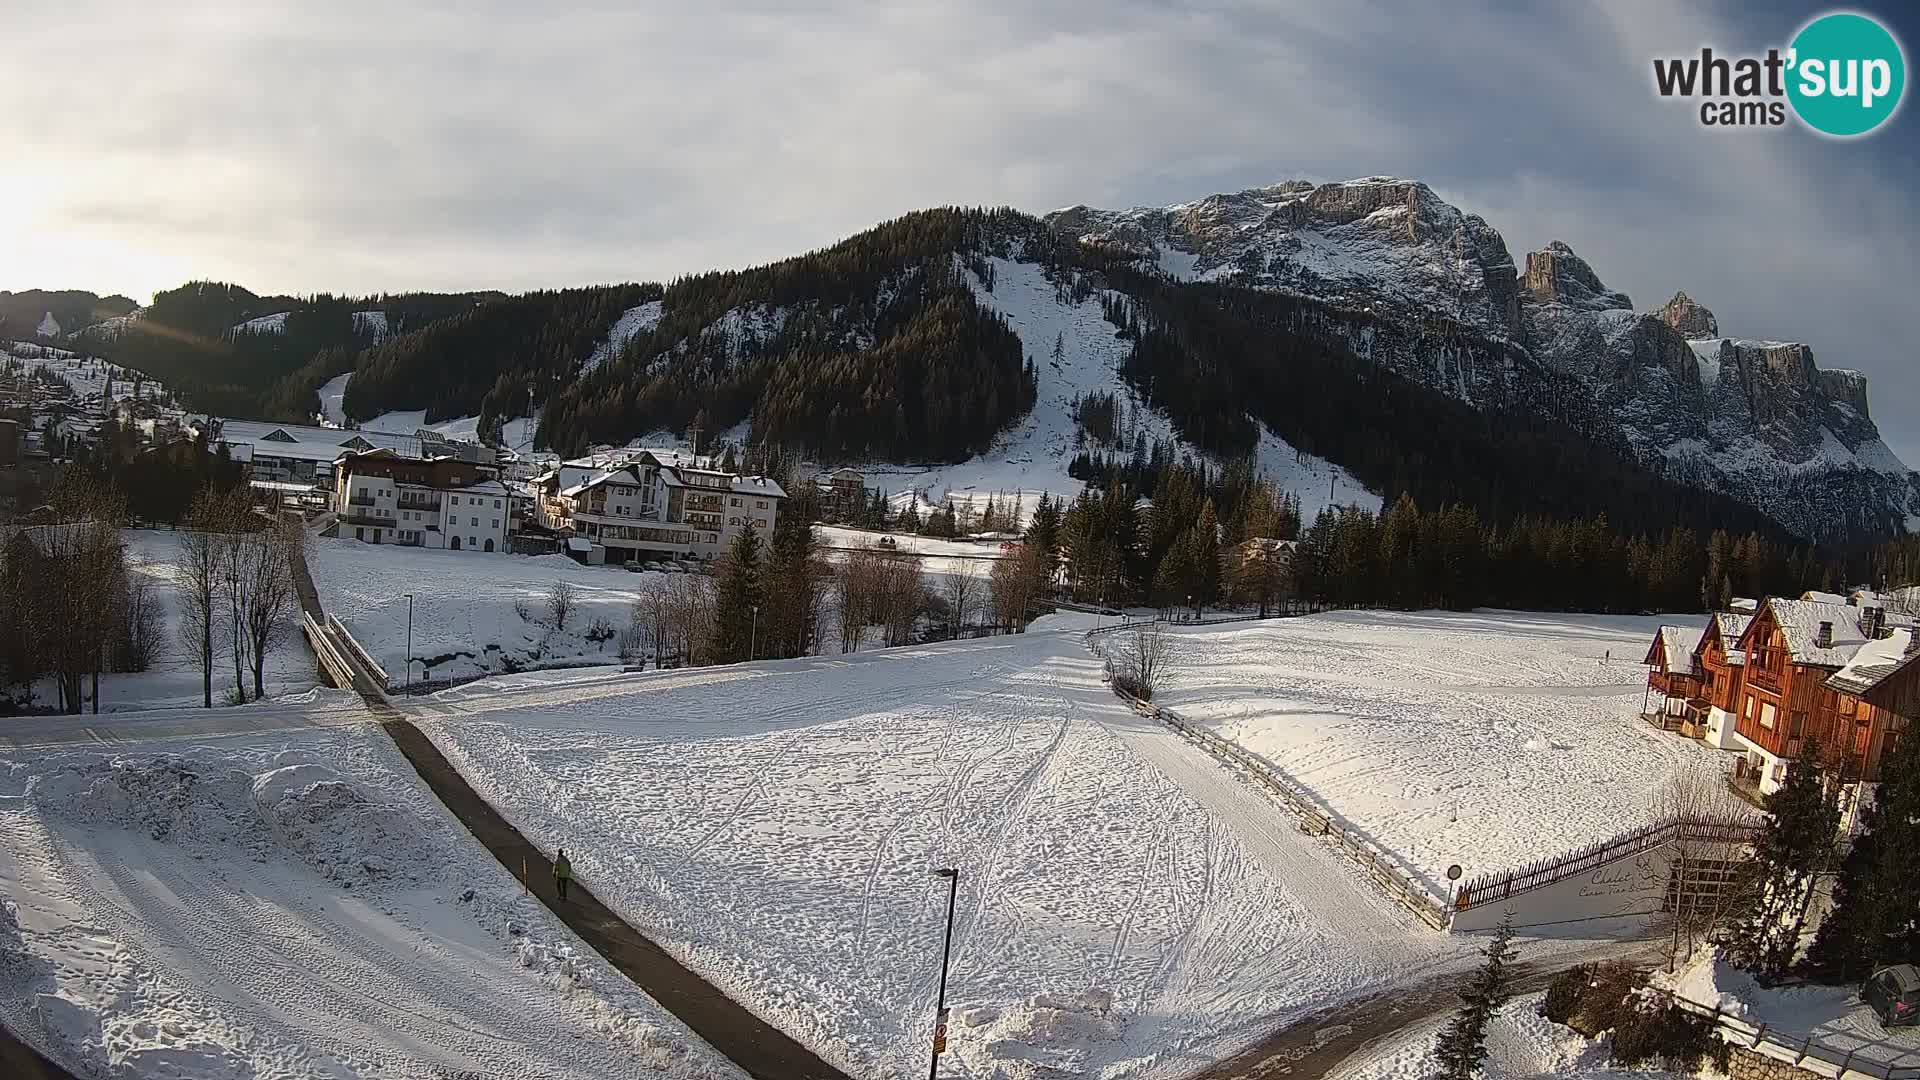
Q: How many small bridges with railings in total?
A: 1